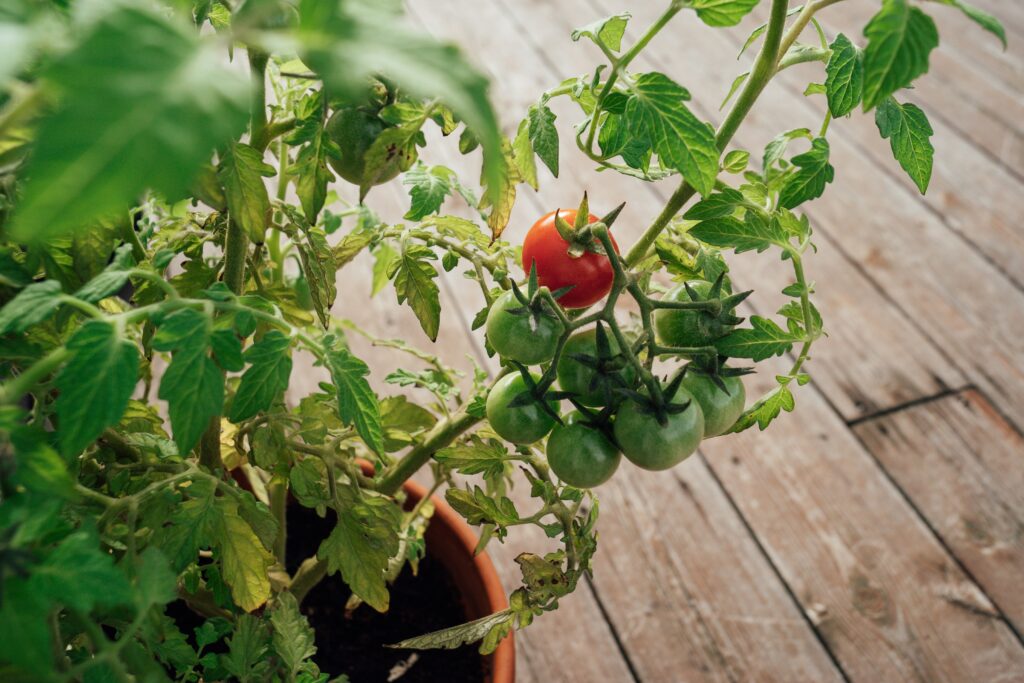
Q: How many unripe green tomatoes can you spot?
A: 8